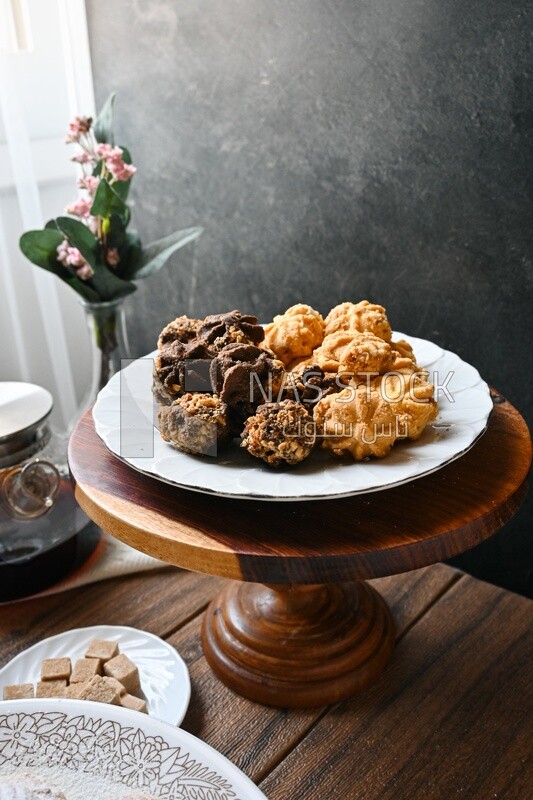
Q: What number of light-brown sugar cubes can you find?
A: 9